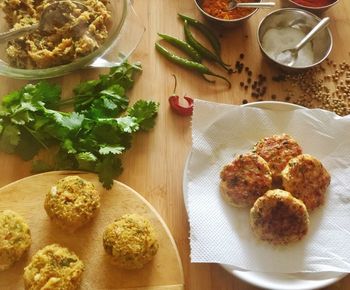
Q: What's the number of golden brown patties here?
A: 4